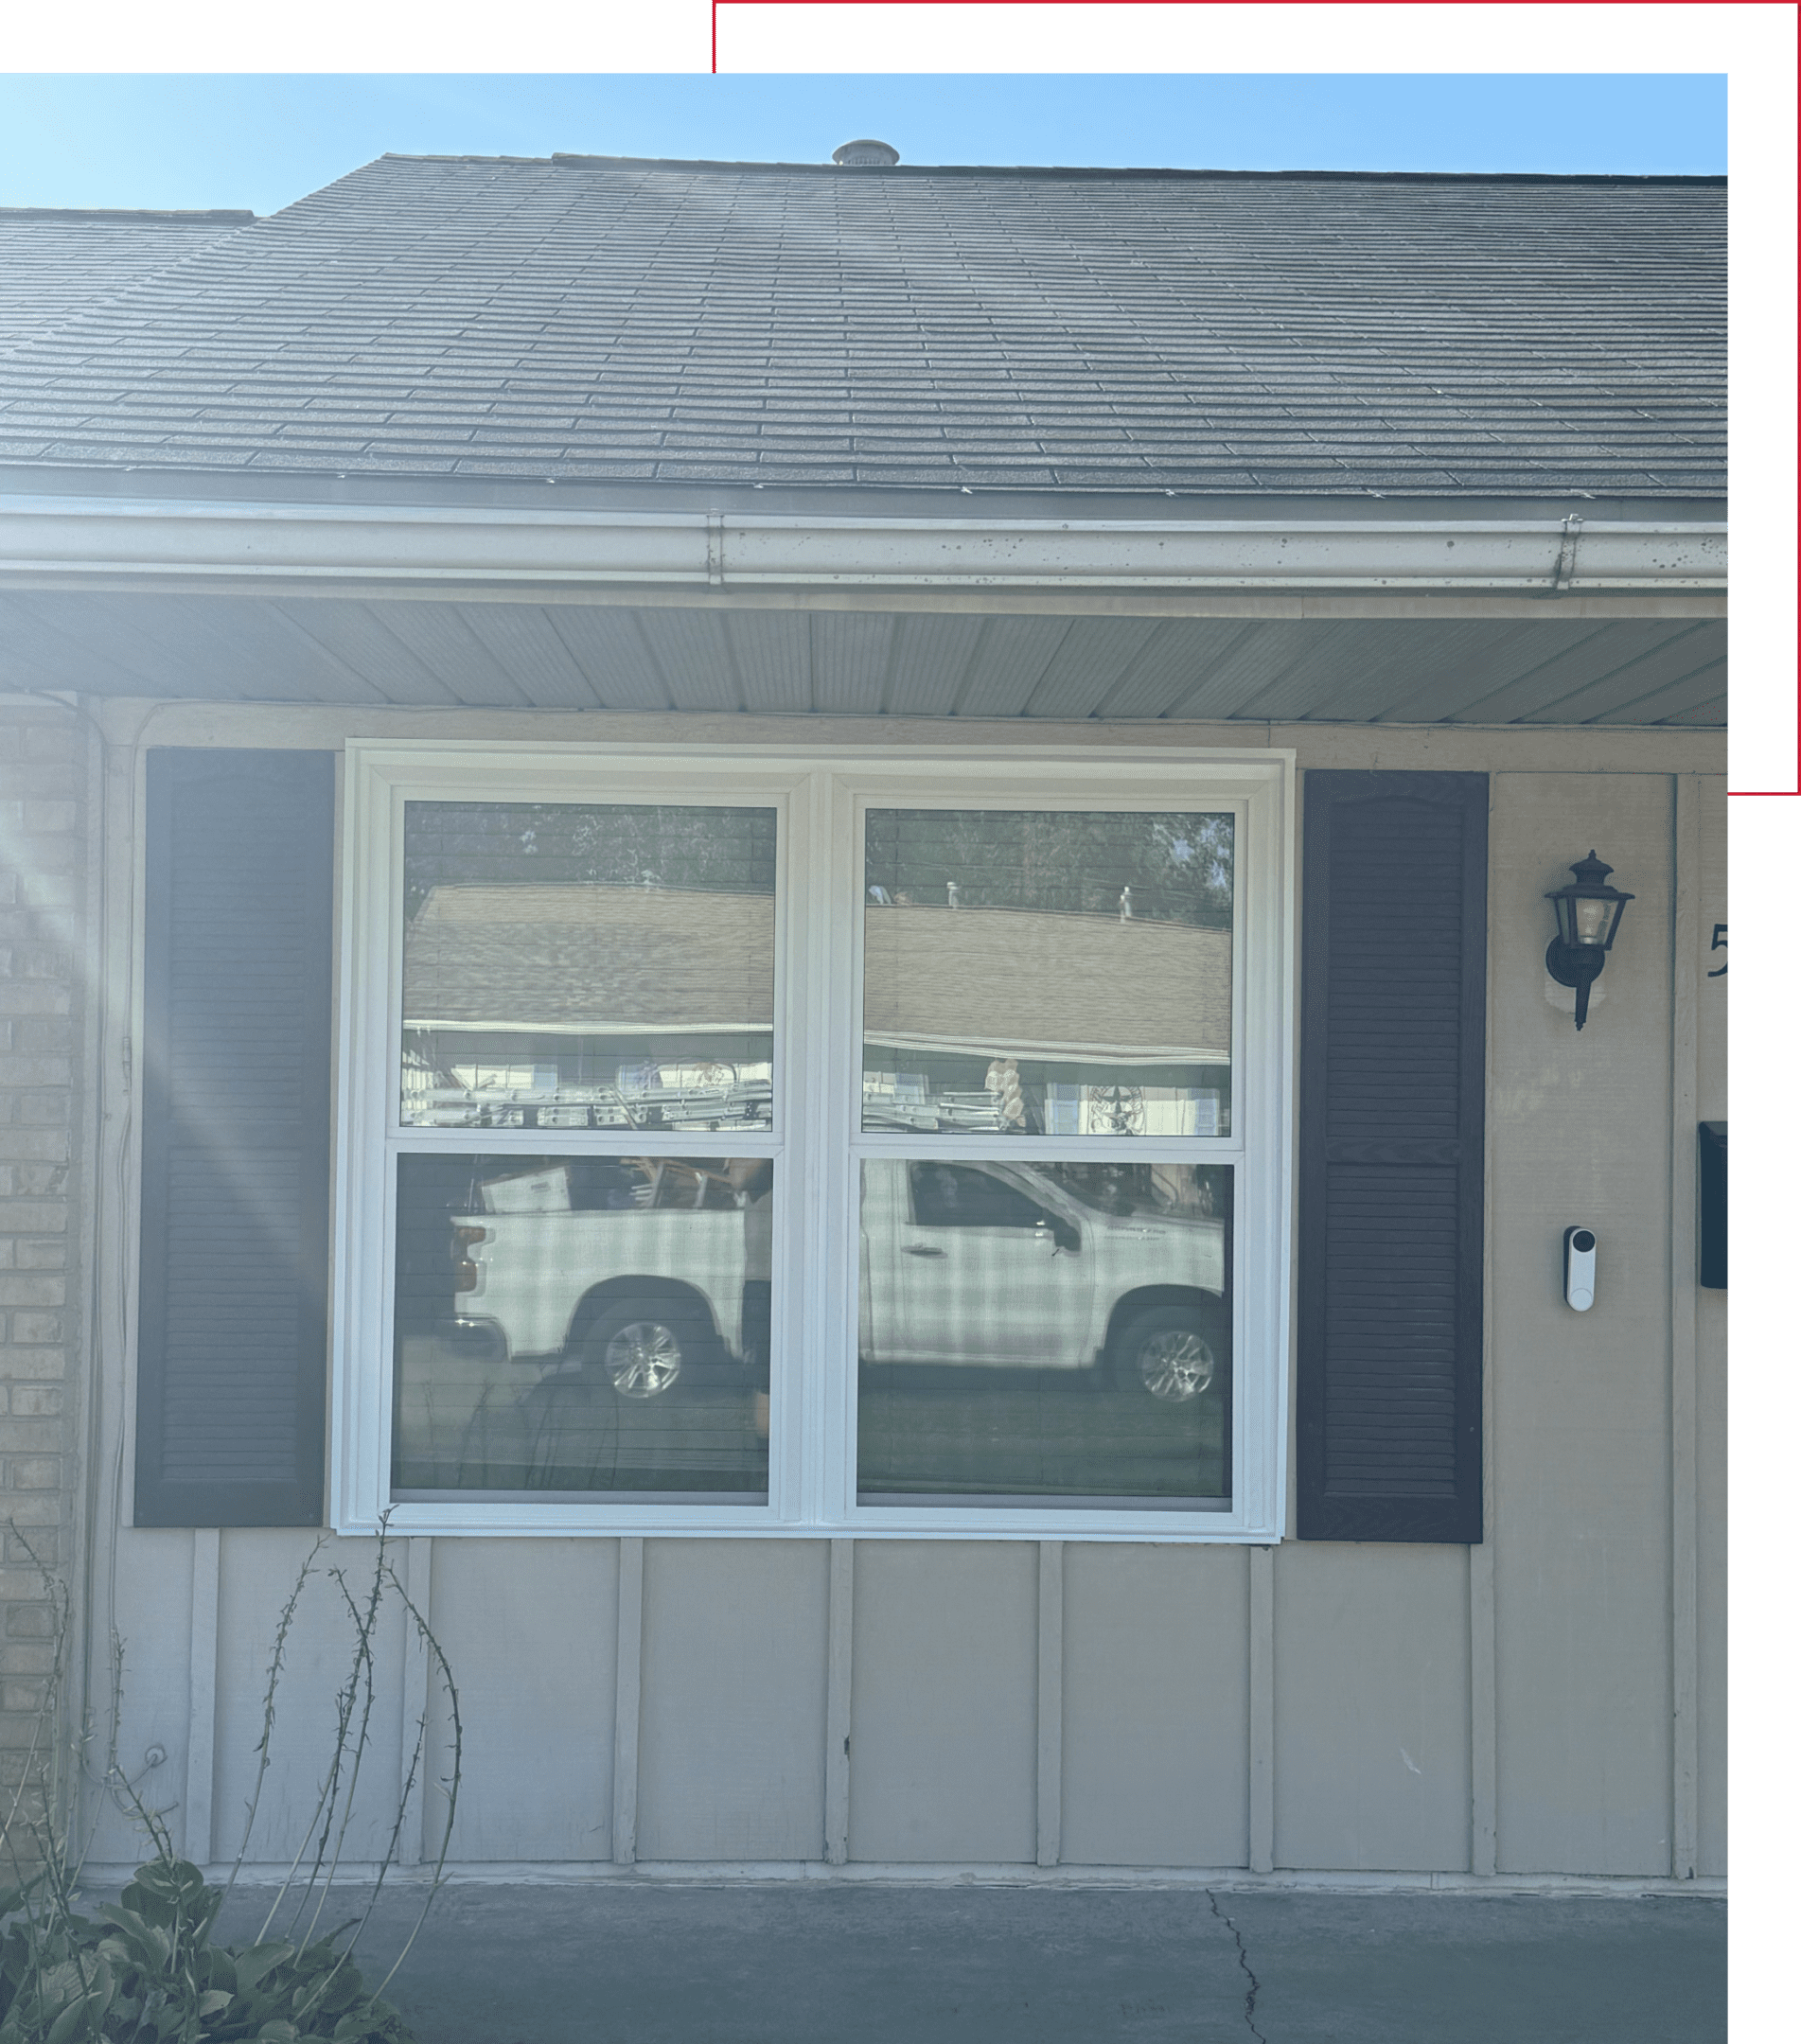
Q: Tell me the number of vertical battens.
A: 8